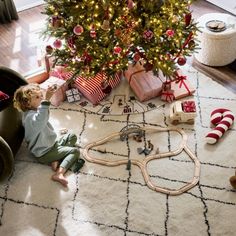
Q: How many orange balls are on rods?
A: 0